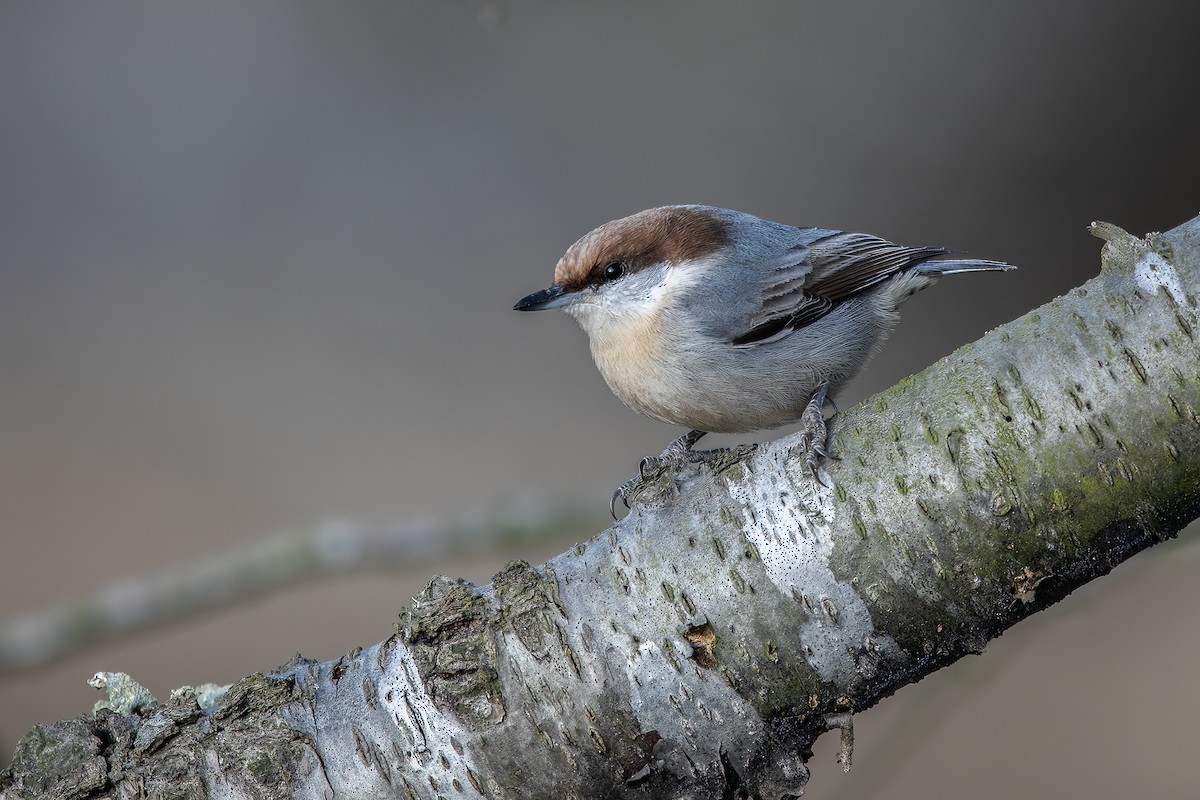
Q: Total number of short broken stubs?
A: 2